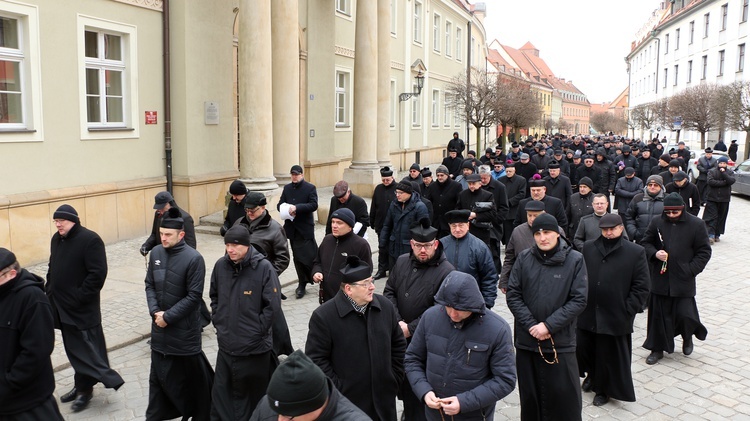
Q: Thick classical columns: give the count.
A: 4